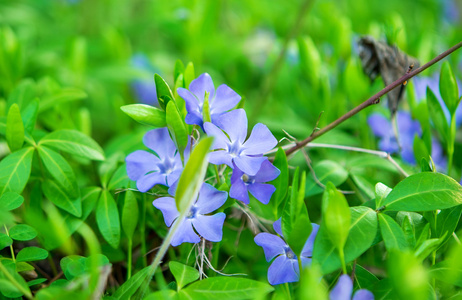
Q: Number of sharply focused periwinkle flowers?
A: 6